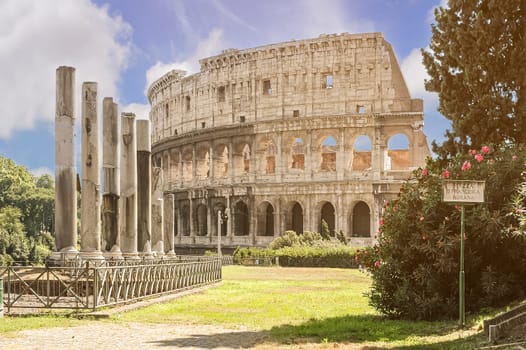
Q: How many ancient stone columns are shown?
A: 7